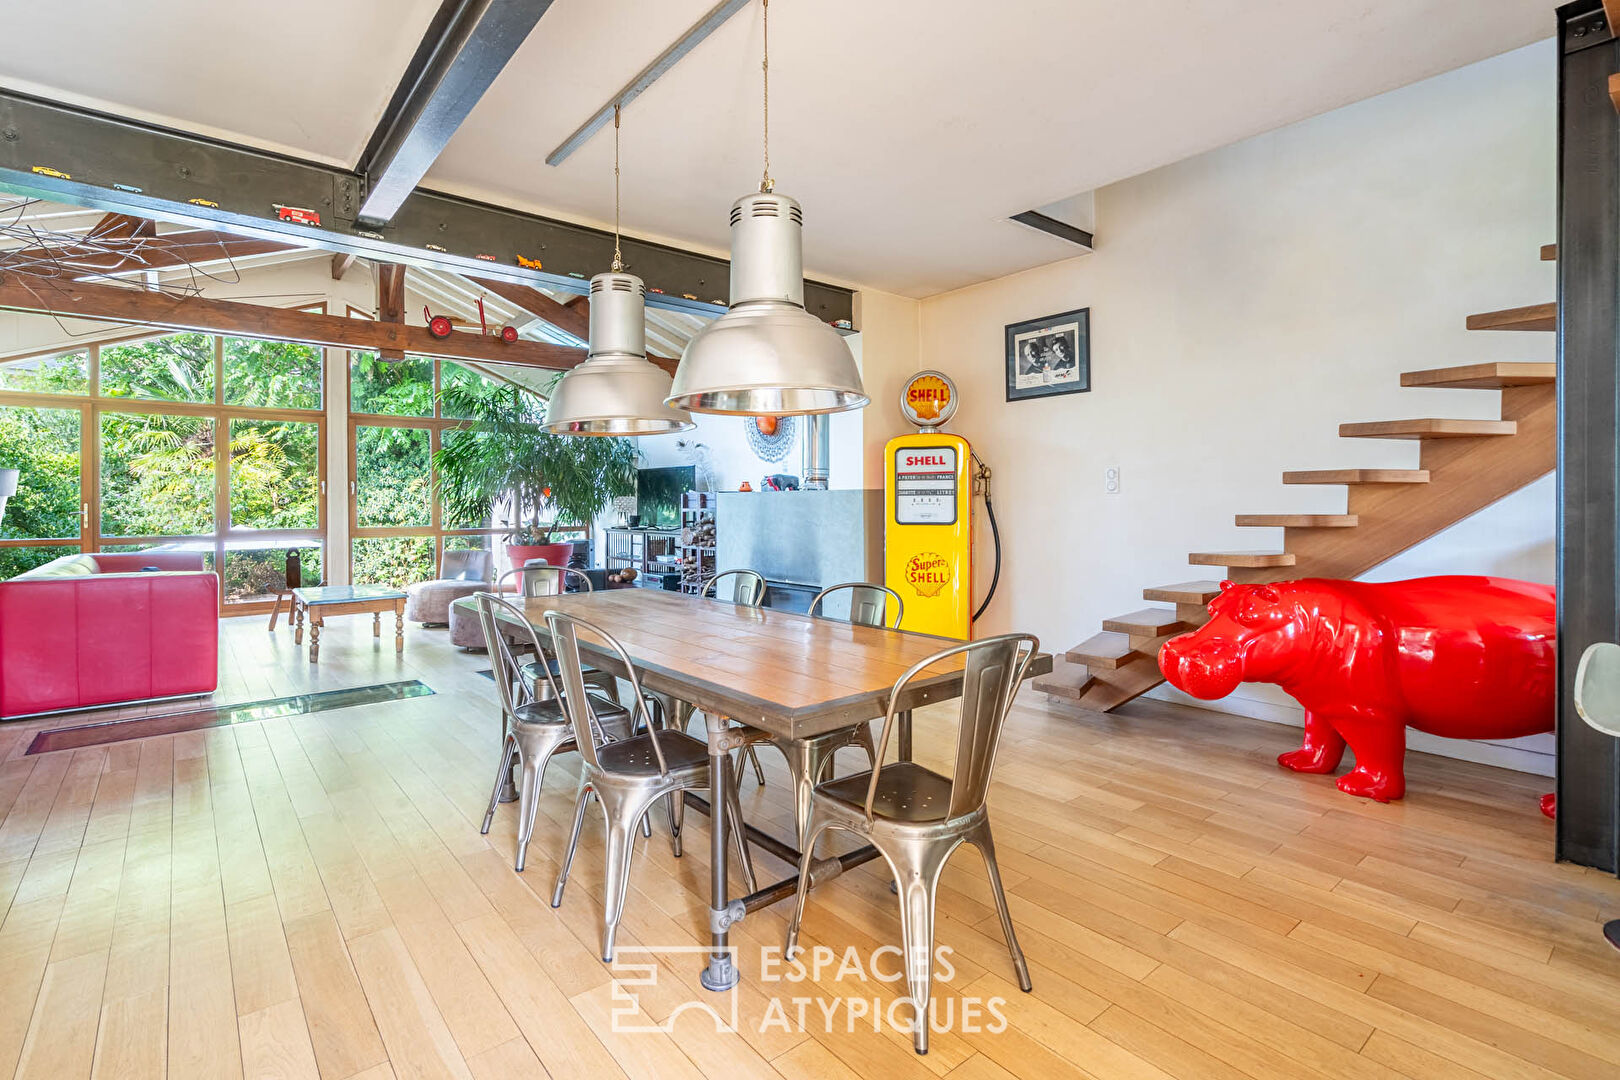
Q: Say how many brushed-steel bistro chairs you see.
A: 6